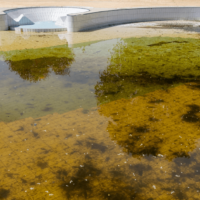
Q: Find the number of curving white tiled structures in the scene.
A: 2